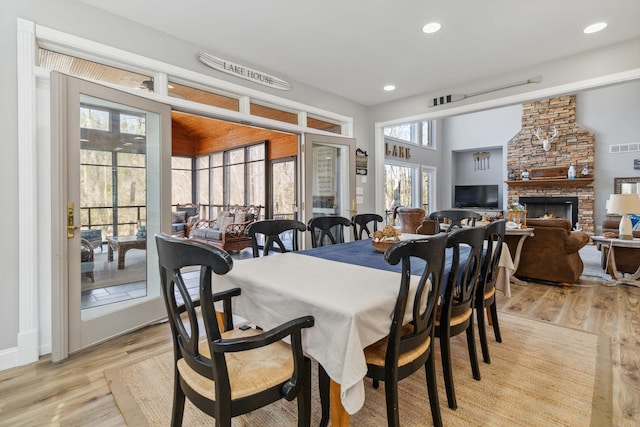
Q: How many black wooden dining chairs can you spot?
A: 8